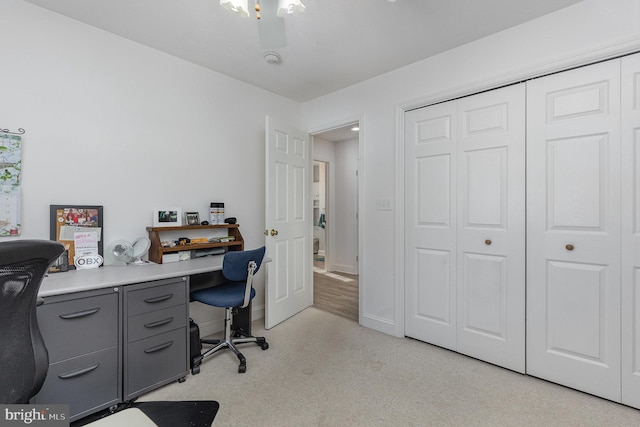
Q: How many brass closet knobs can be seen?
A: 2